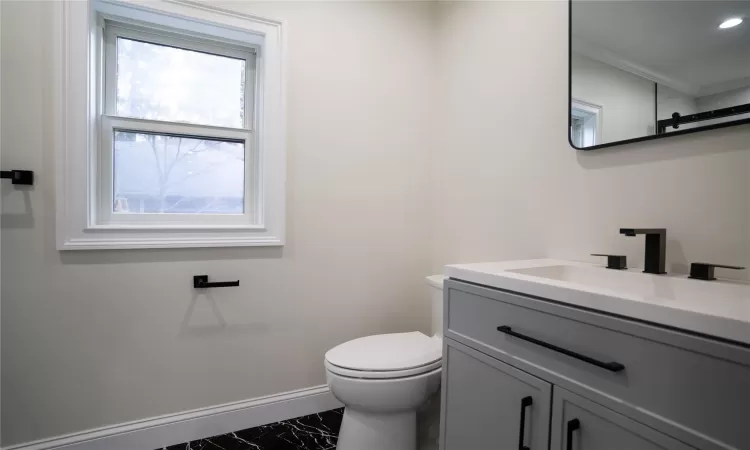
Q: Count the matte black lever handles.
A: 2